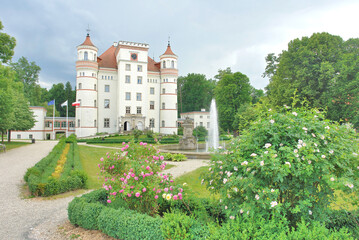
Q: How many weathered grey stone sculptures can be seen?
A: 1